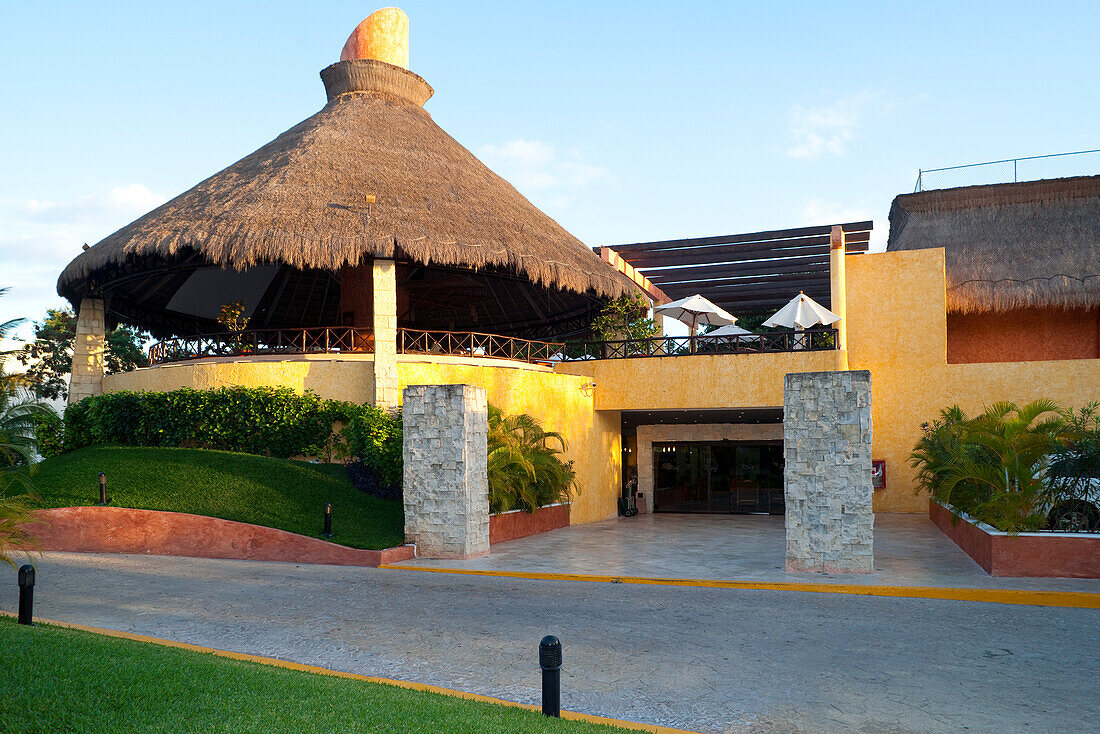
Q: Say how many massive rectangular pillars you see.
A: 2